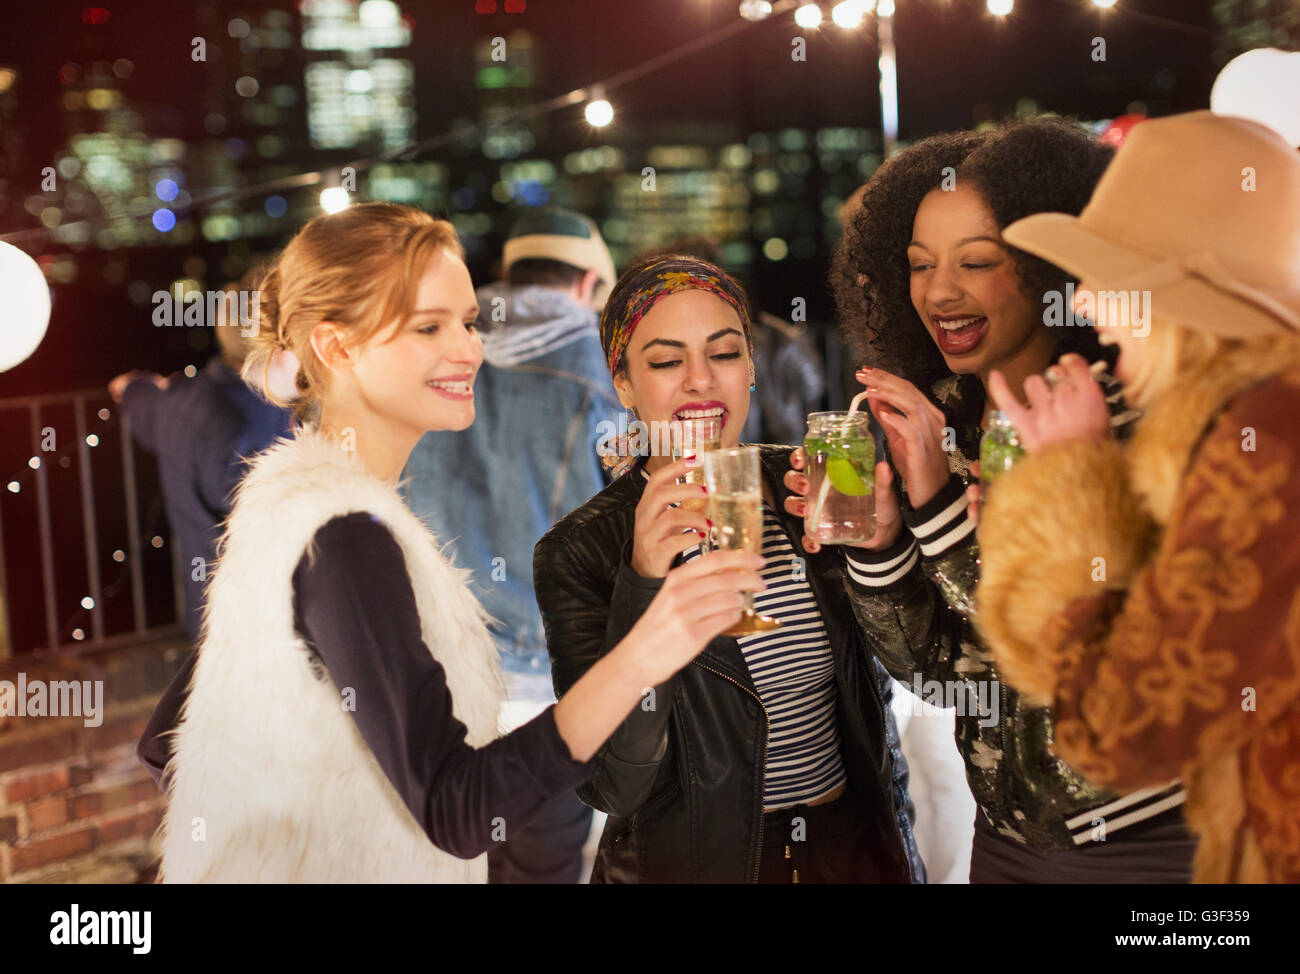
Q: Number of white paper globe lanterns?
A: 2